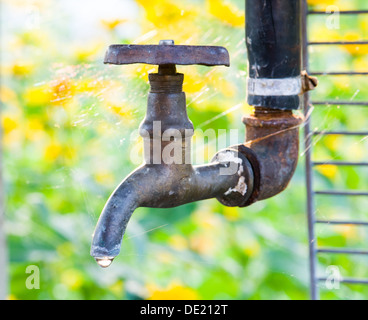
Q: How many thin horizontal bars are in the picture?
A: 10